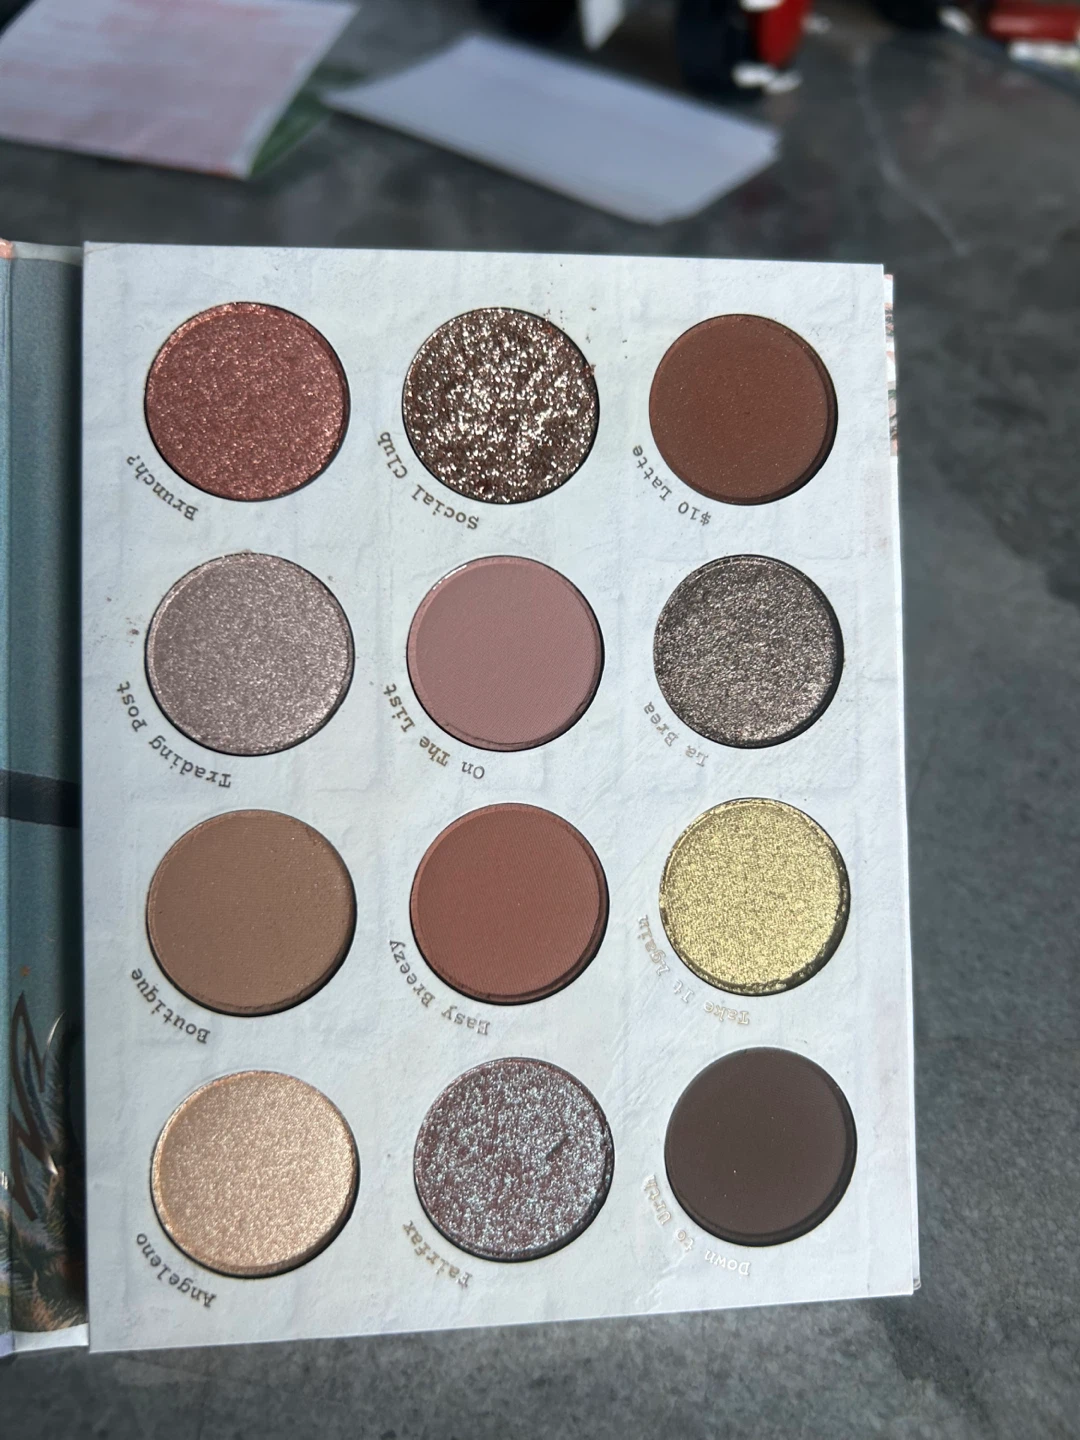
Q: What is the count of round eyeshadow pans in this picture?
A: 12